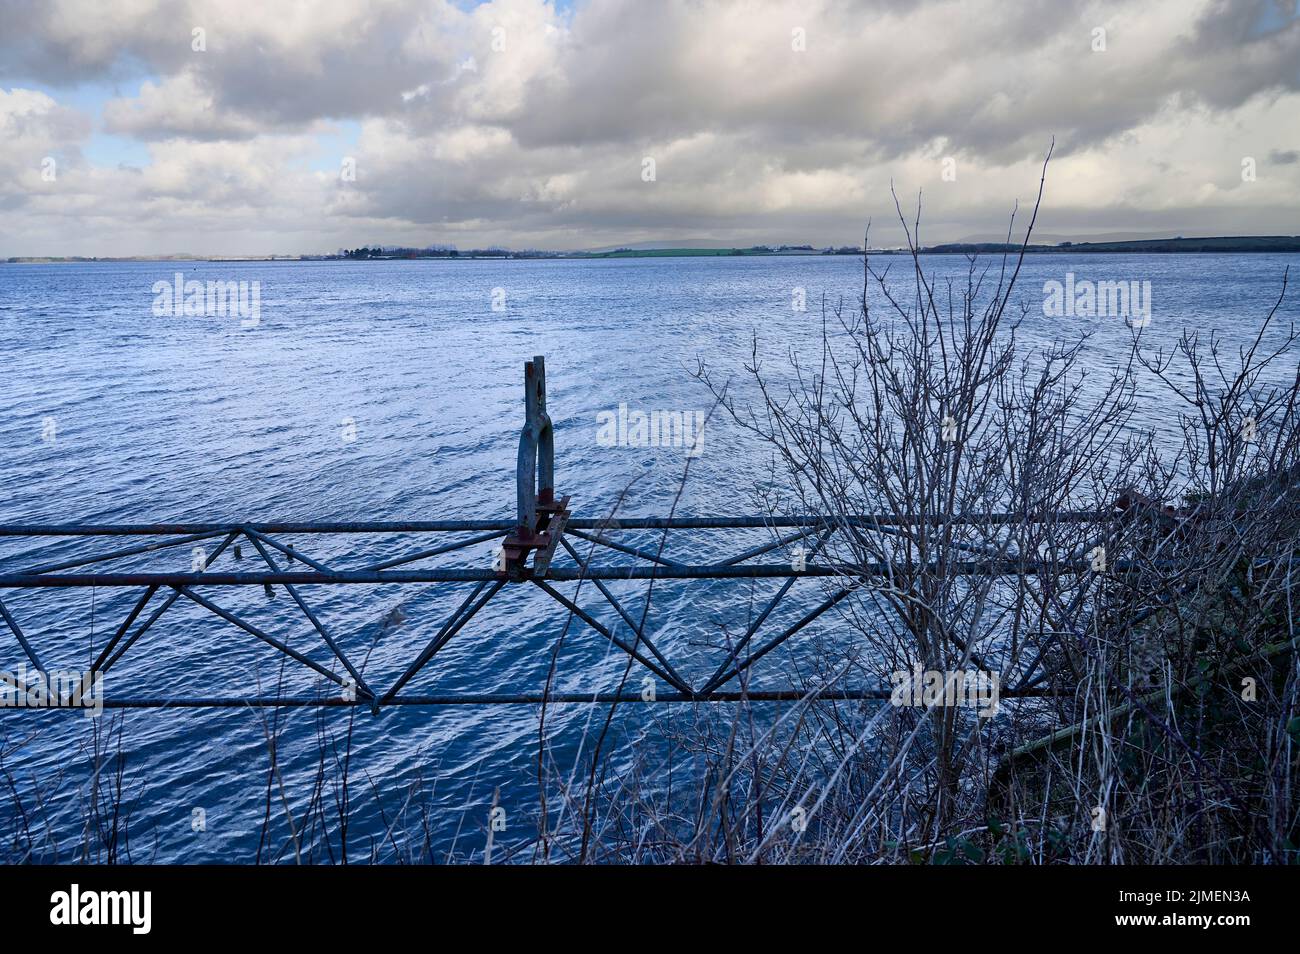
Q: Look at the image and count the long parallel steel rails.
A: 3